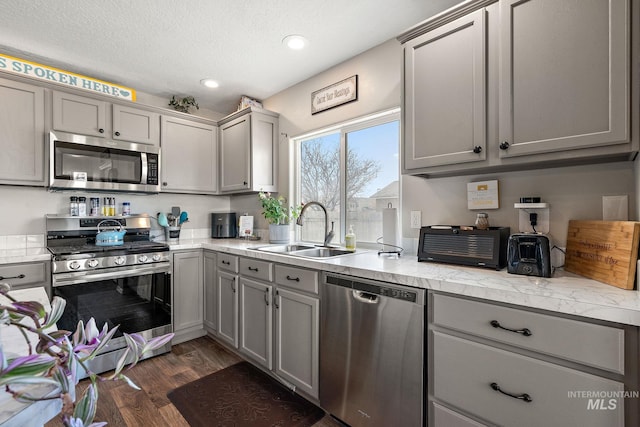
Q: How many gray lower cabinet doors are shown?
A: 5